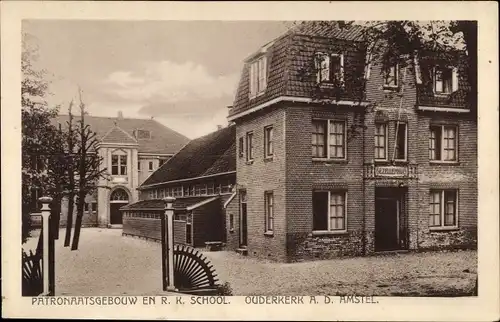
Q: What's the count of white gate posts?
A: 2